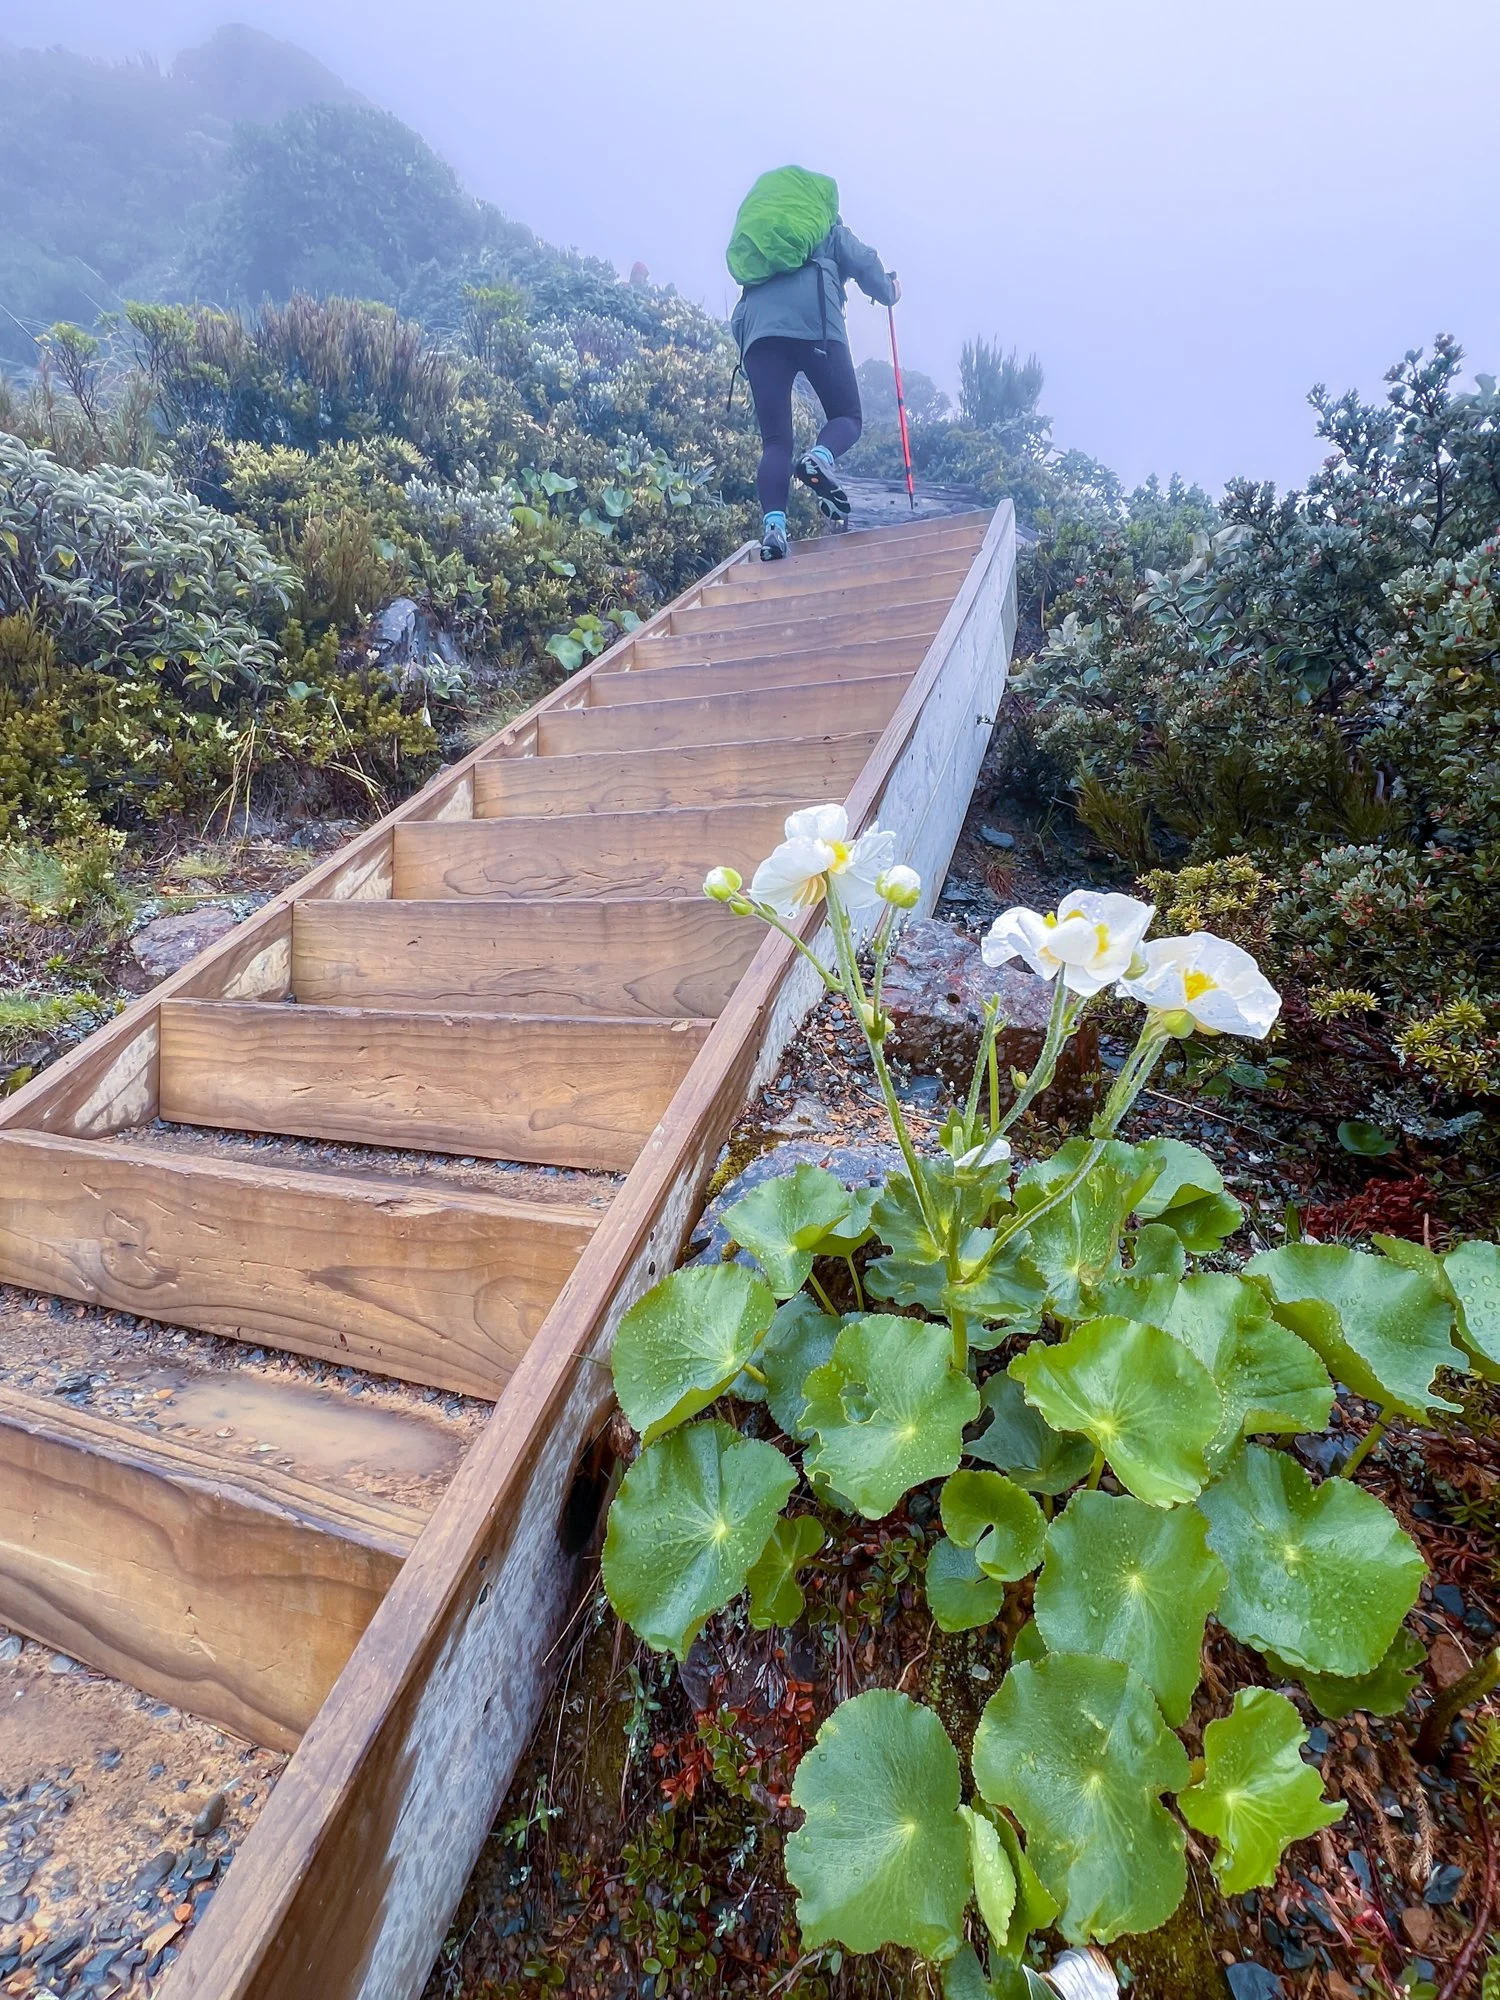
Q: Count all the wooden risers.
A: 13